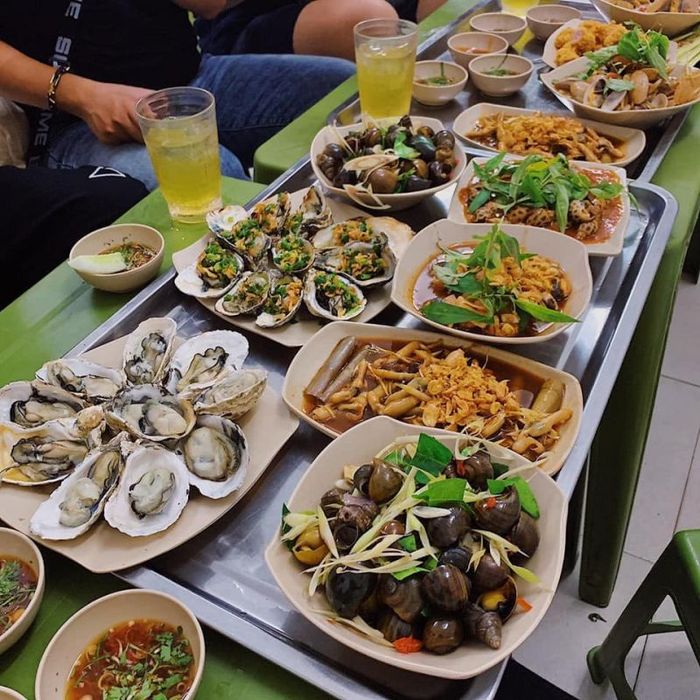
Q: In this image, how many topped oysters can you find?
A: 10